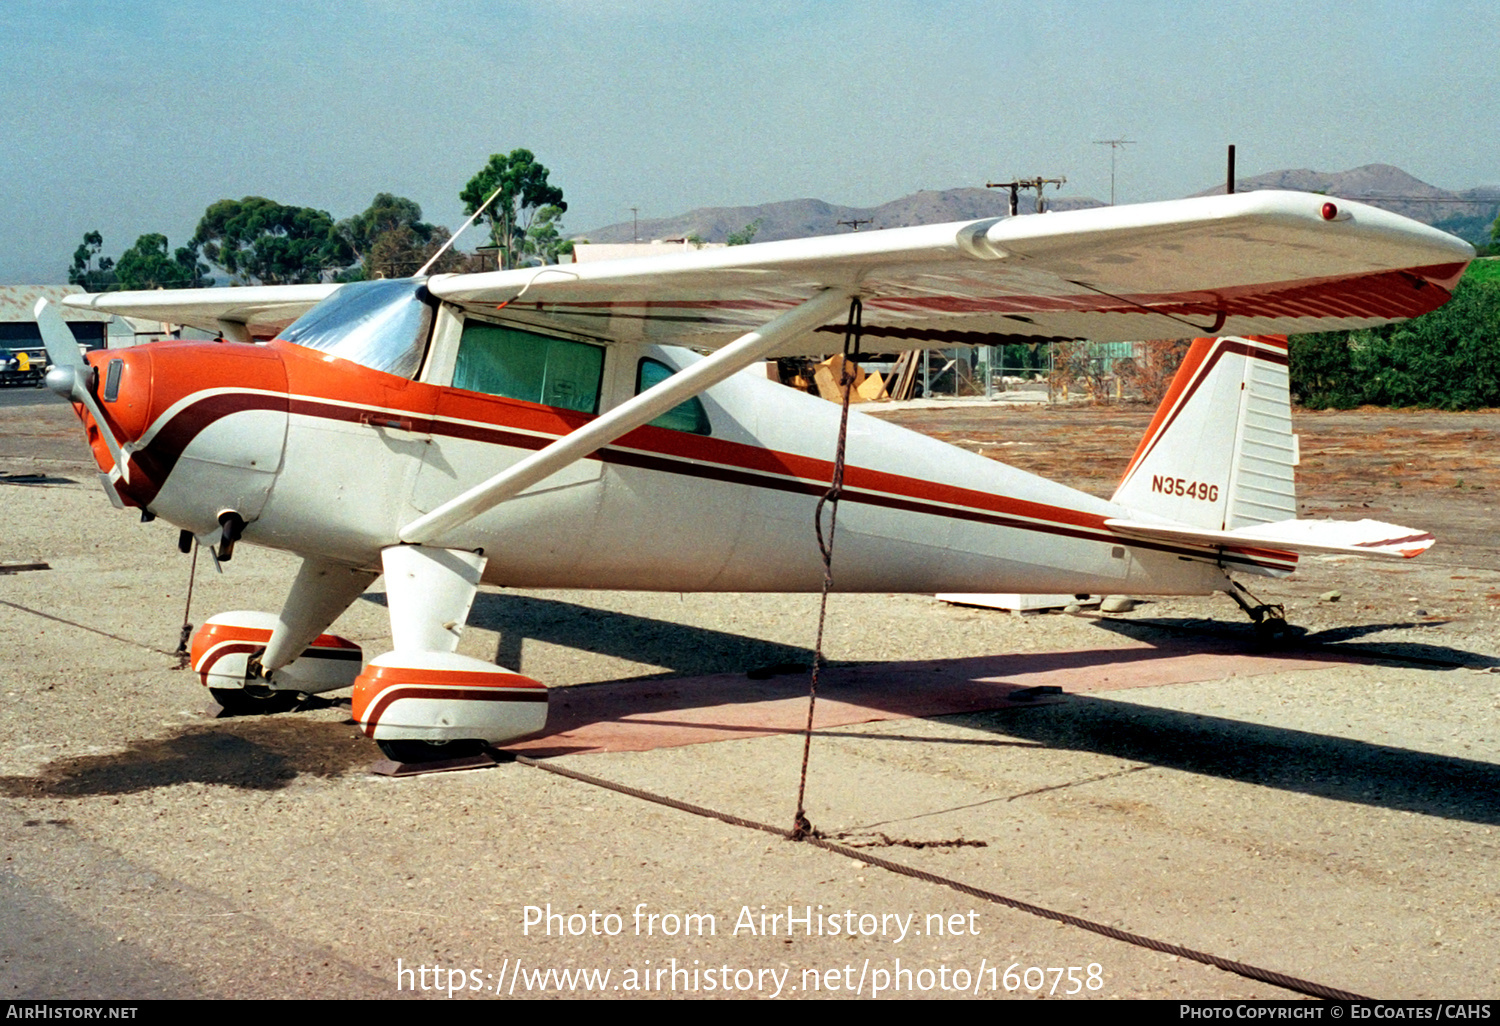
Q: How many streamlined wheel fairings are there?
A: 2